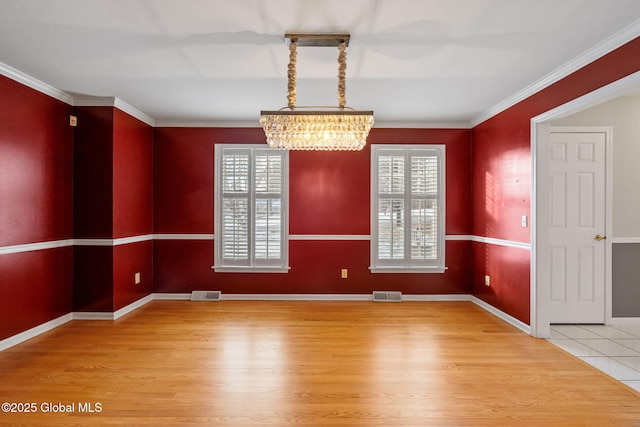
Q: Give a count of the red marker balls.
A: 0